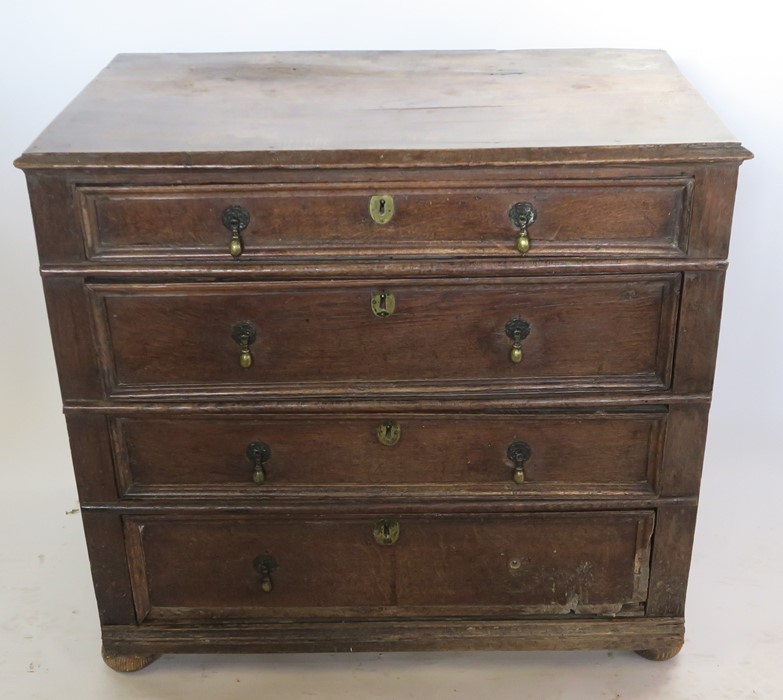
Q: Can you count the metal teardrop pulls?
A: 7